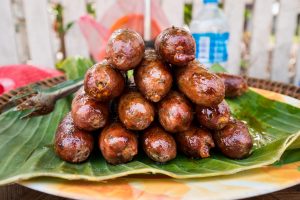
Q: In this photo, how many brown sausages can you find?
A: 15